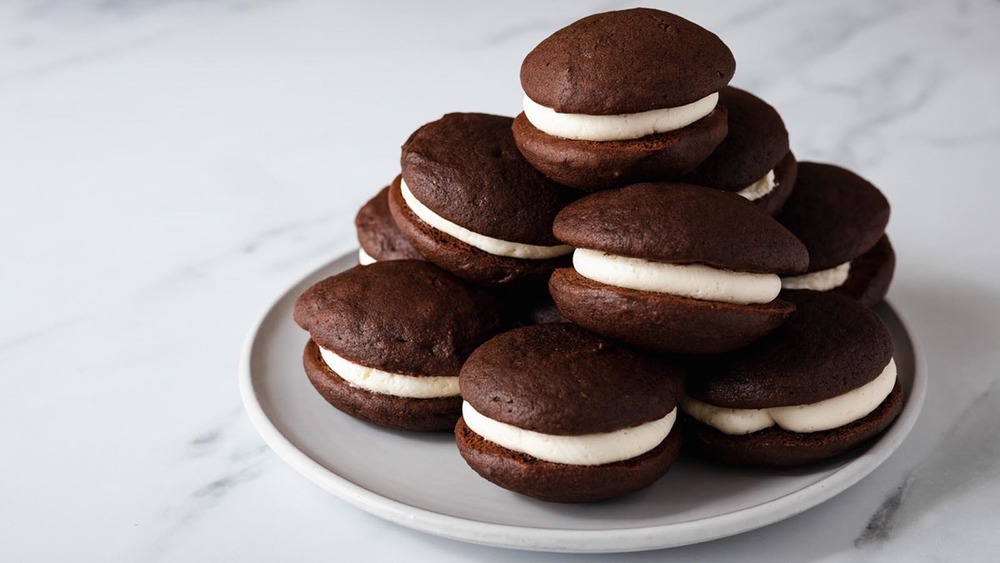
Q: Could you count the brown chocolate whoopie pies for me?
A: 9